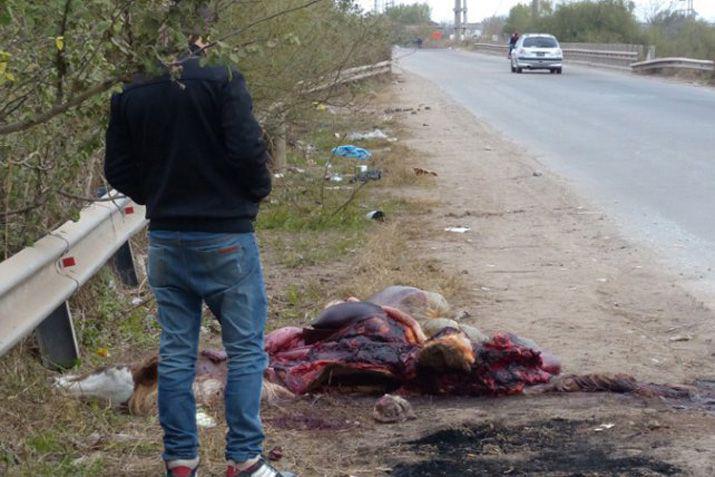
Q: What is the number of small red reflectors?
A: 2